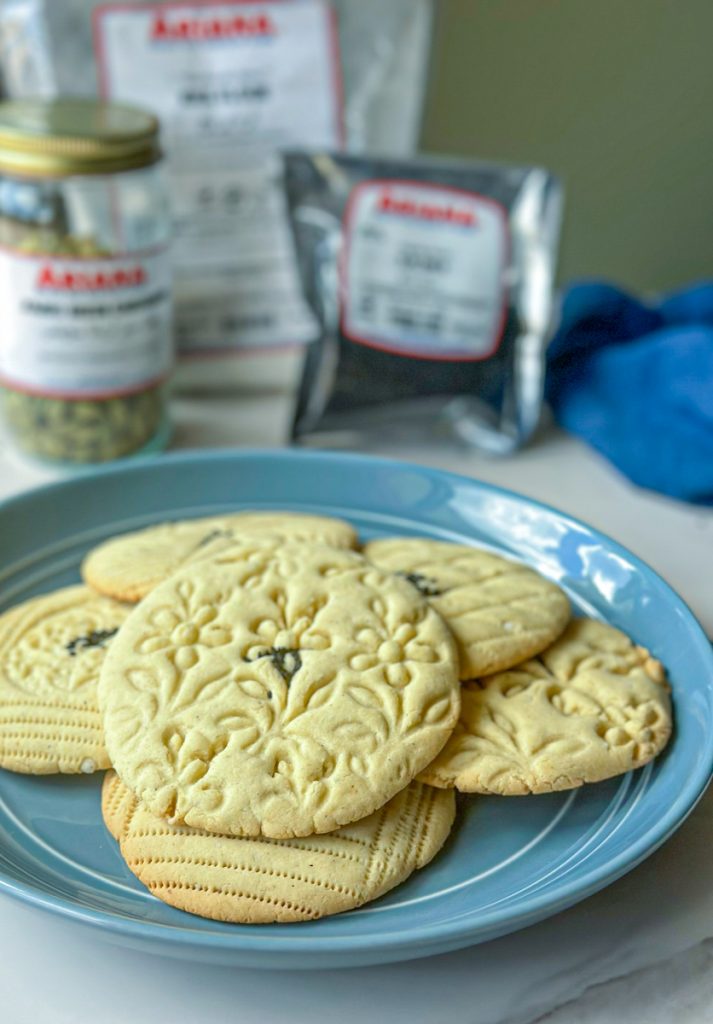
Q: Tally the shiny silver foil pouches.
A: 1